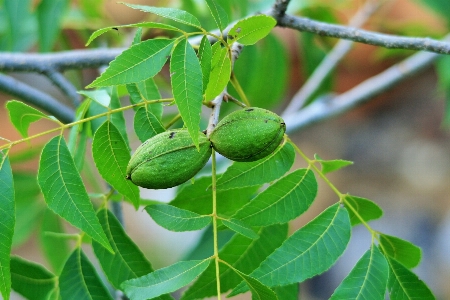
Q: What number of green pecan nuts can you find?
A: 2